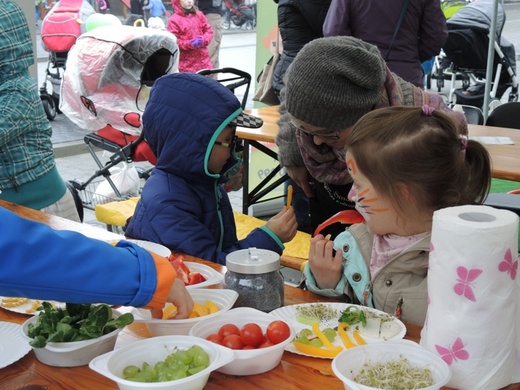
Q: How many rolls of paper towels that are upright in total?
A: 1